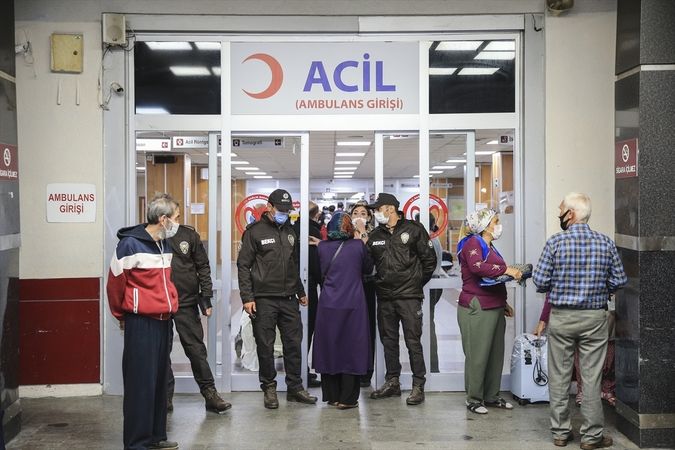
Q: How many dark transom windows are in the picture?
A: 2